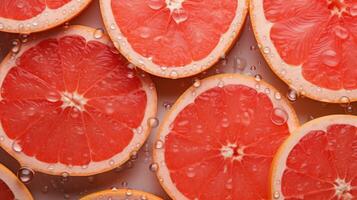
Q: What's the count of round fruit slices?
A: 8